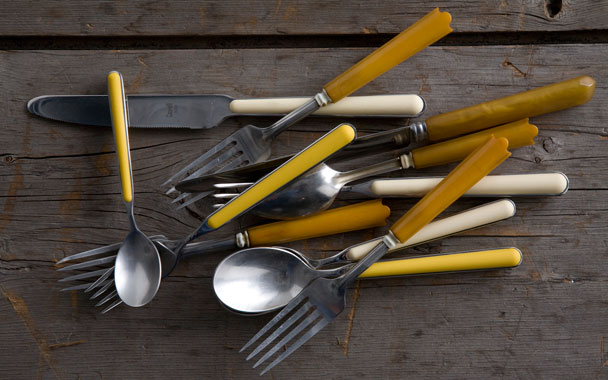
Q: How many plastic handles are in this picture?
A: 11